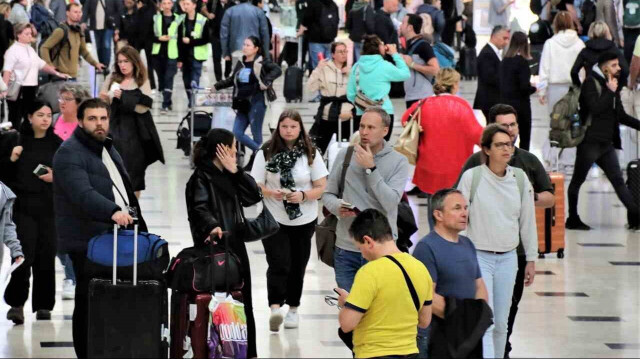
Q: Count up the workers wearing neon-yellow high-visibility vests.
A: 2